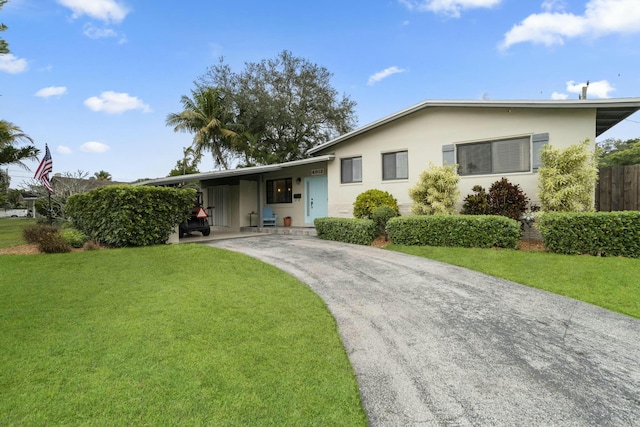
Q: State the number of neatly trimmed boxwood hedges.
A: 3